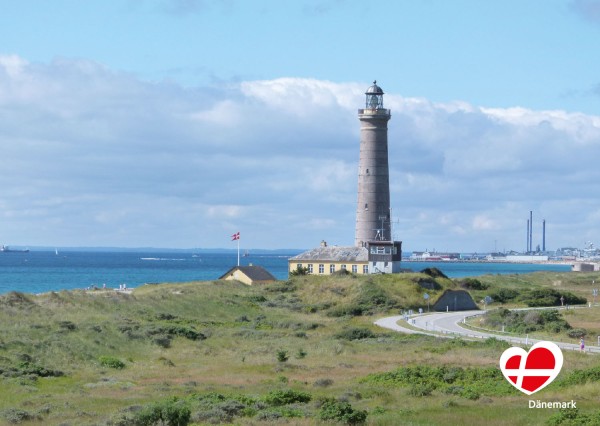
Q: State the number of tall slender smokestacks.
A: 3